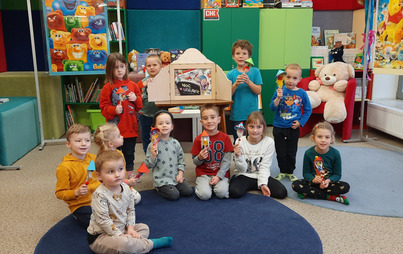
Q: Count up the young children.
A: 11